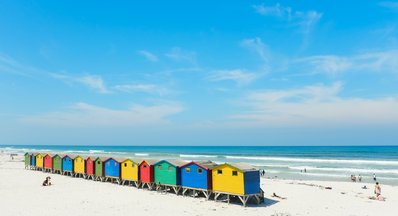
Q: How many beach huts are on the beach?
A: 15